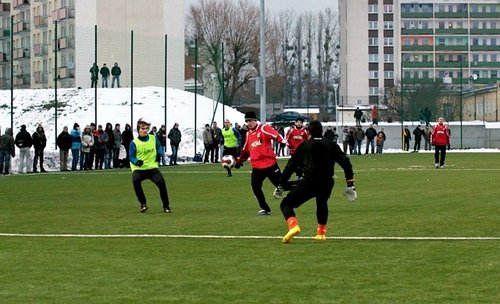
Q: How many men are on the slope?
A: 3